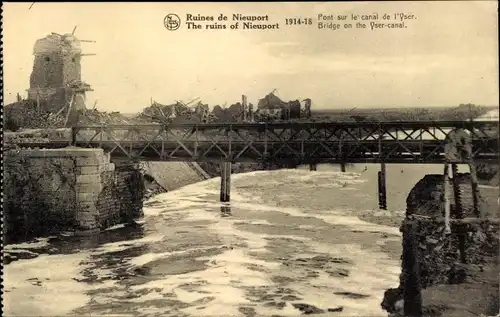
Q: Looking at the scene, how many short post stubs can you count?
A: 2